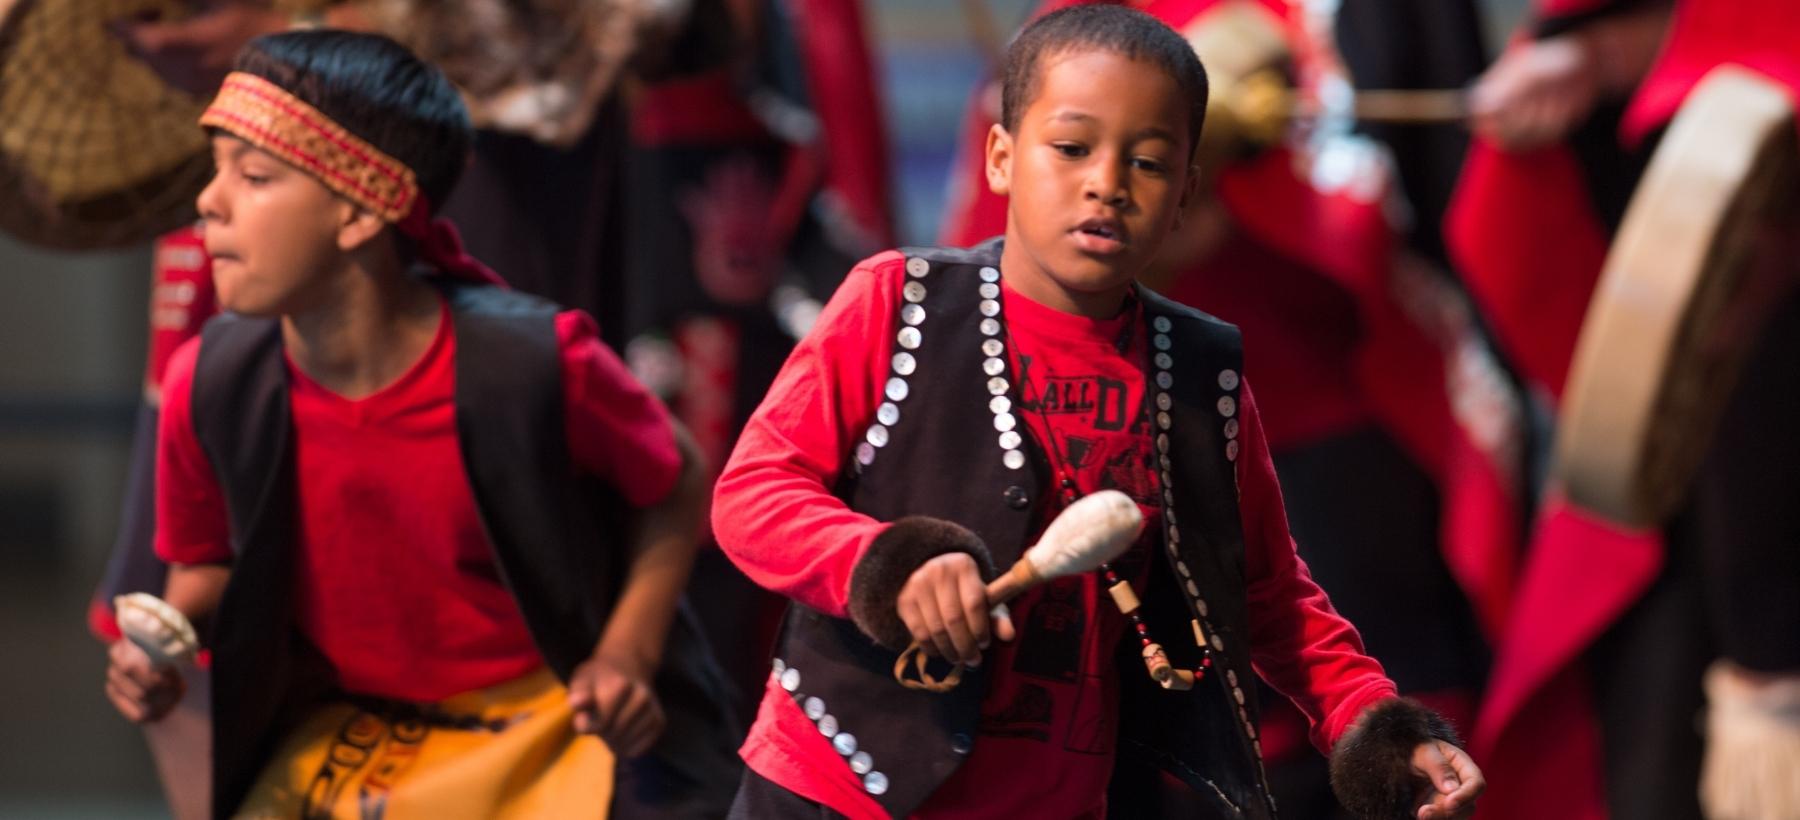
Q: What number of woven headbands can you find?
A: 1